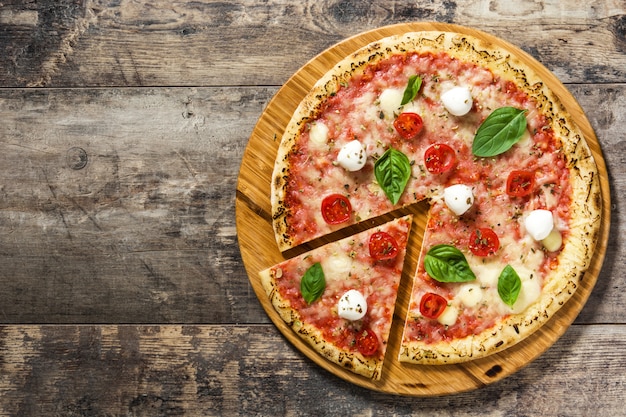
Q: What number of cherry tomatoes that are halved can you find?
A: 8